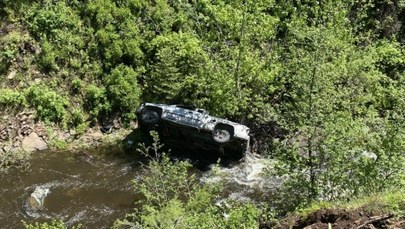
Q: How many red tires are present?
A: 0